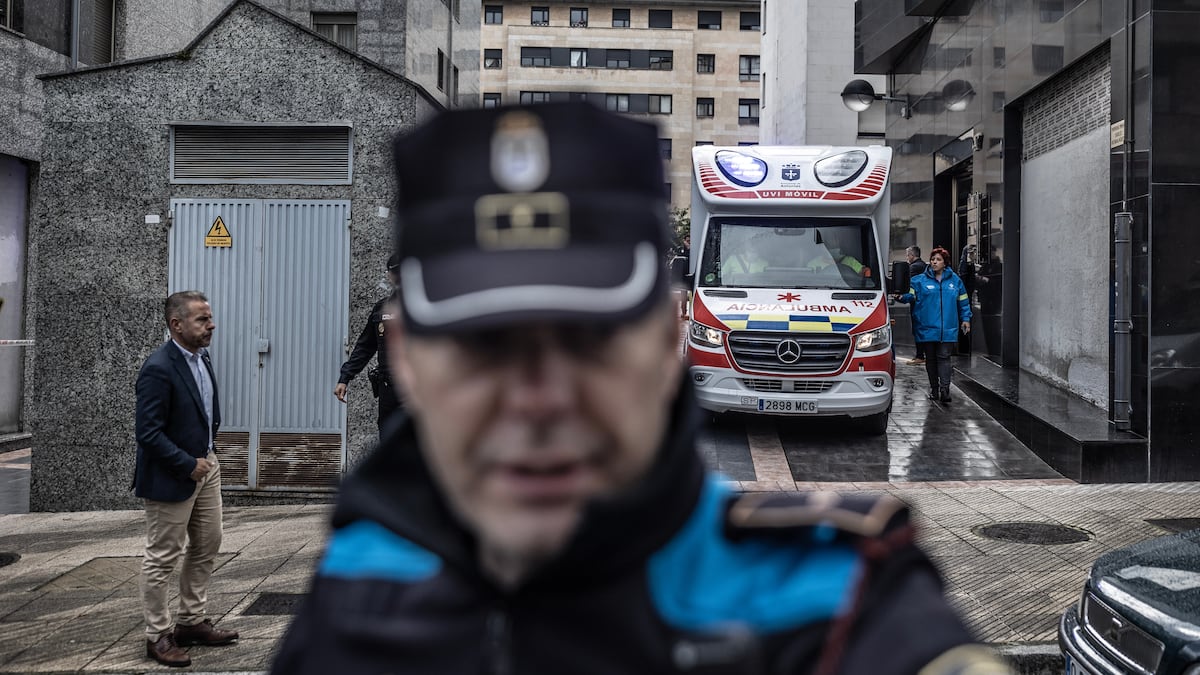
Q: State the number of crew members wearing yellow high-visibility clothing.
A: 2